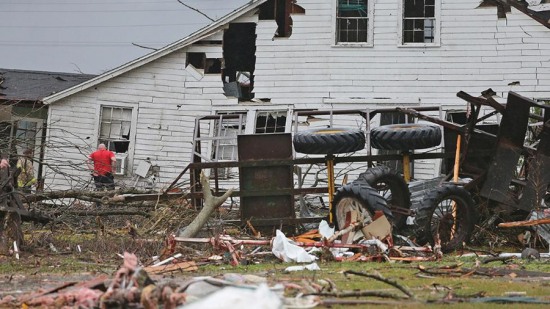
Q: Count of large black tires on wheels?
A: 5